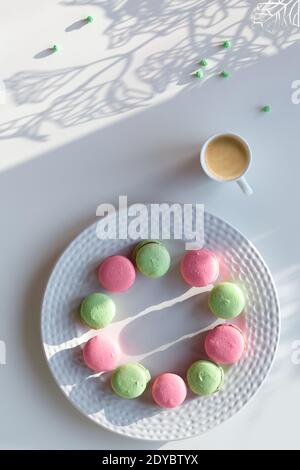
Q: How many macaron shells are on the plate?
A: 10